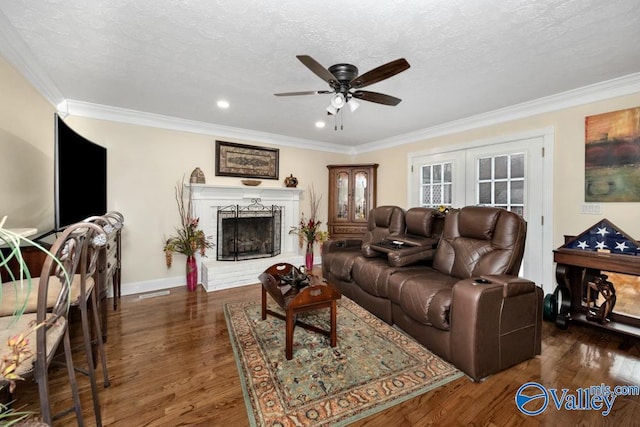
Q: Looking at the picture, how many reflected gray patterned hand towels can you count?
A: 0